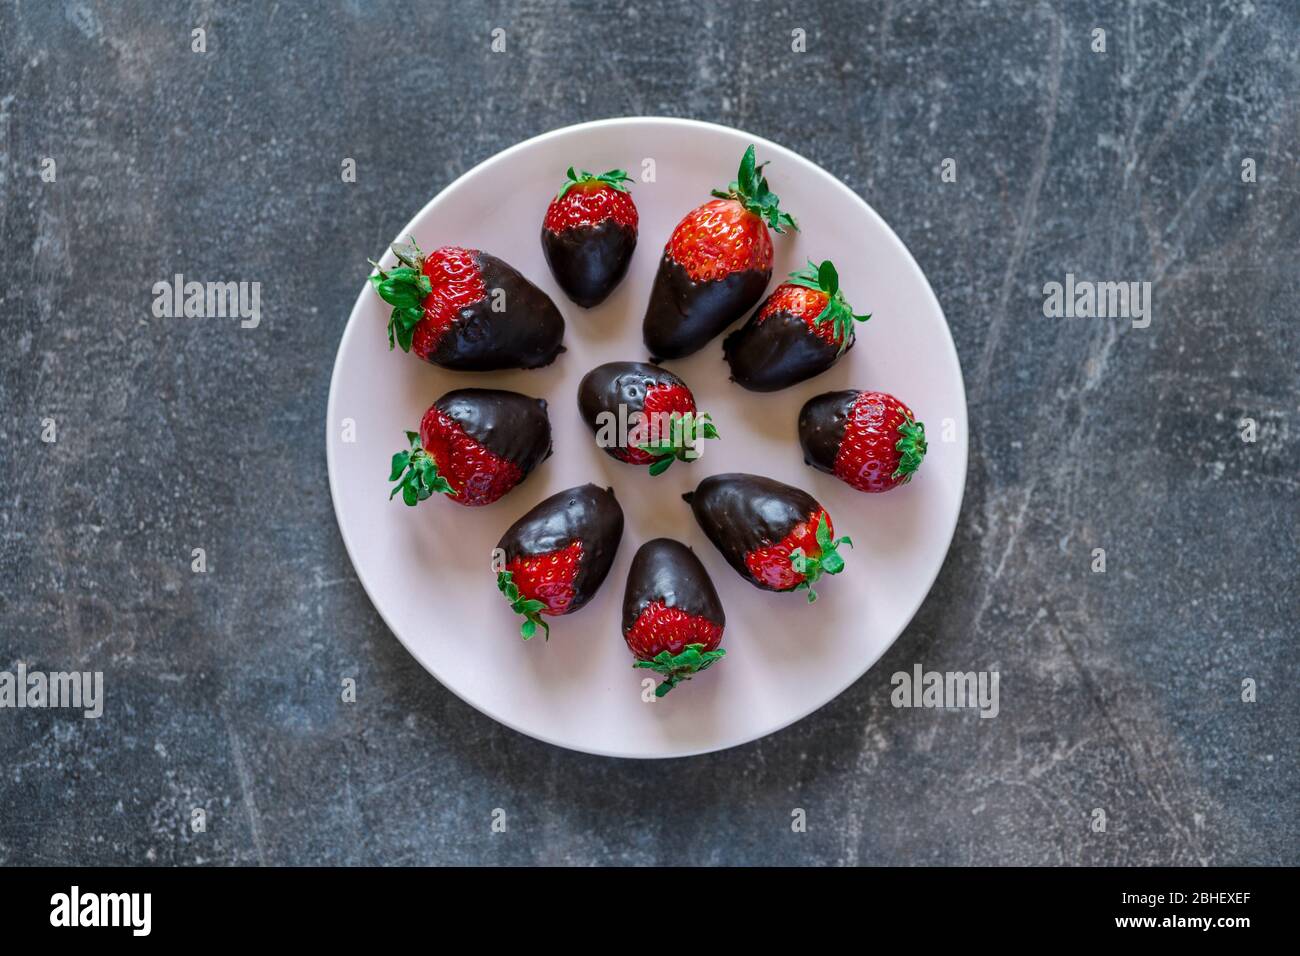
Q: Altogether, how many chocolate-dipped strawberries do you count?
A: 10